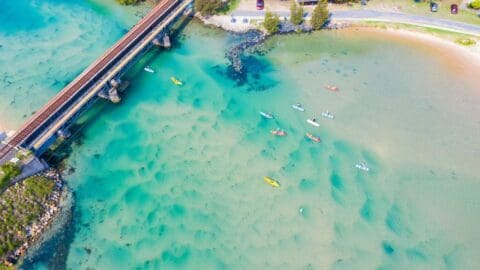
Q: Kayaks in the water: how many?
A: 11